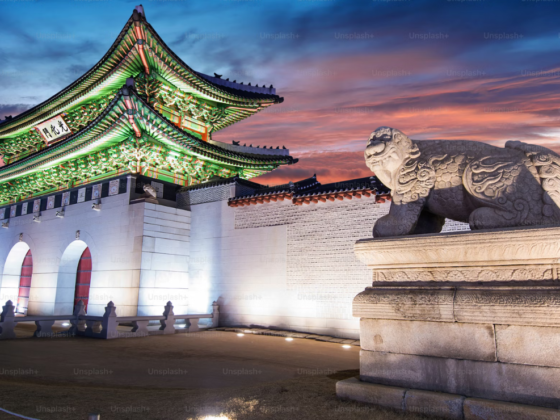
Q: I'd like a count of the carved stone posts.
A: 5